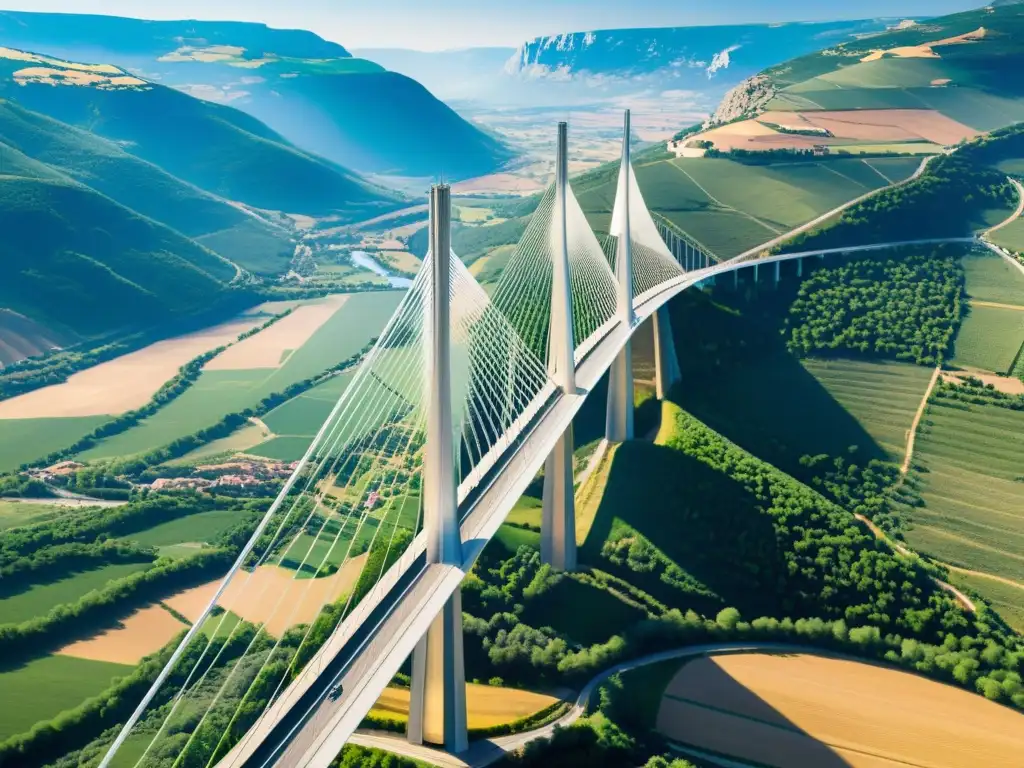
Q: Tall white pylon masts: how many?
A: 3